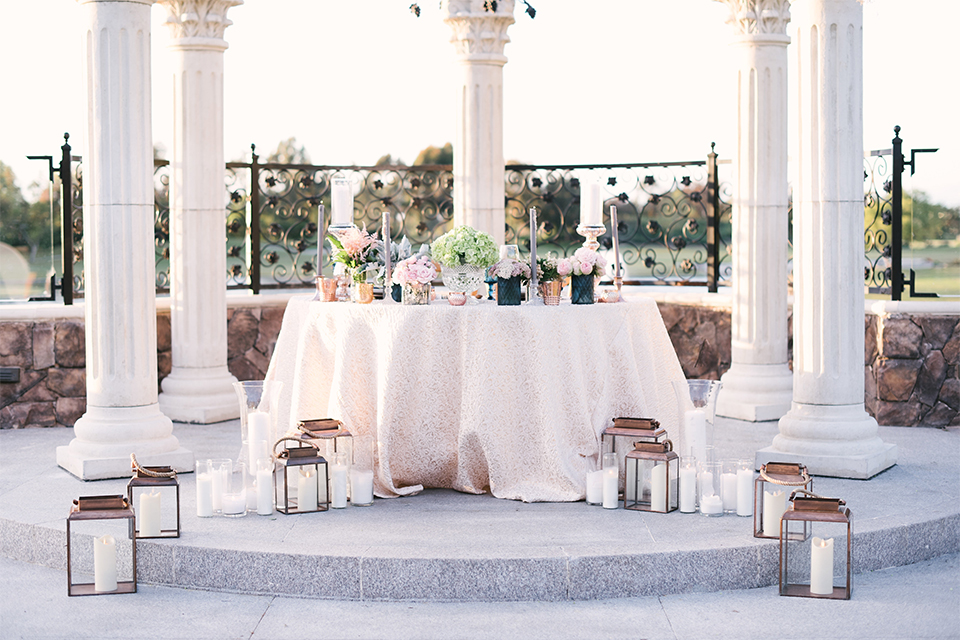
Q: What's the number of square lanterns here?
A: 8